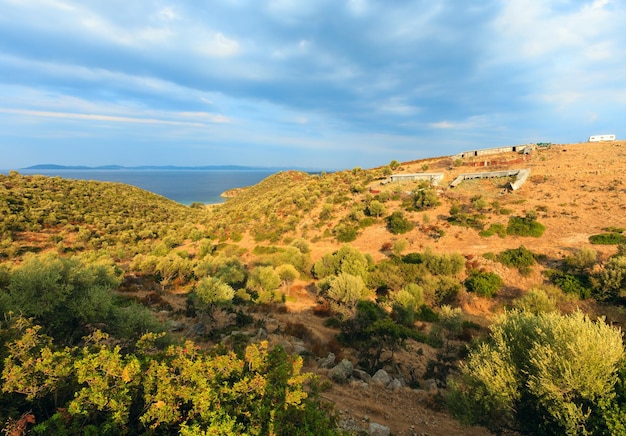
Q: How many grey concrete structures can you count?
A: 3